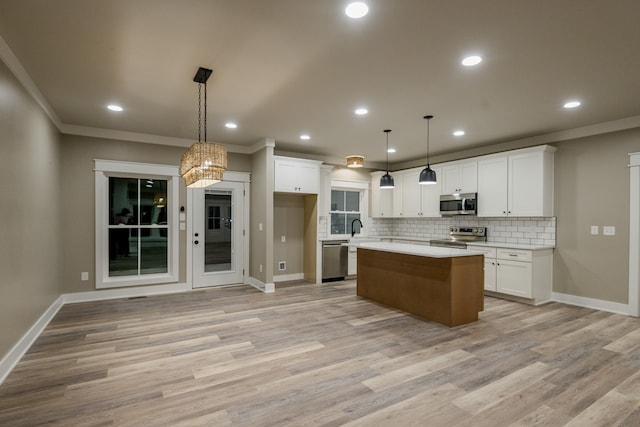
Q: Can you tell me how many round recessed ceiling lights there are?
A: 9